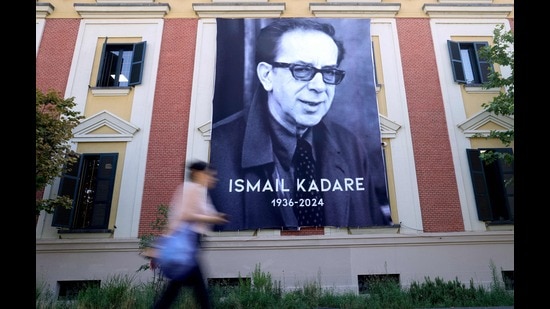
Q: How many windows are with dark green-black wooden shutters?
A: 4